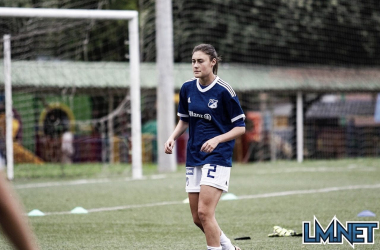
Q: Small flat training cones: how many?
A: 5